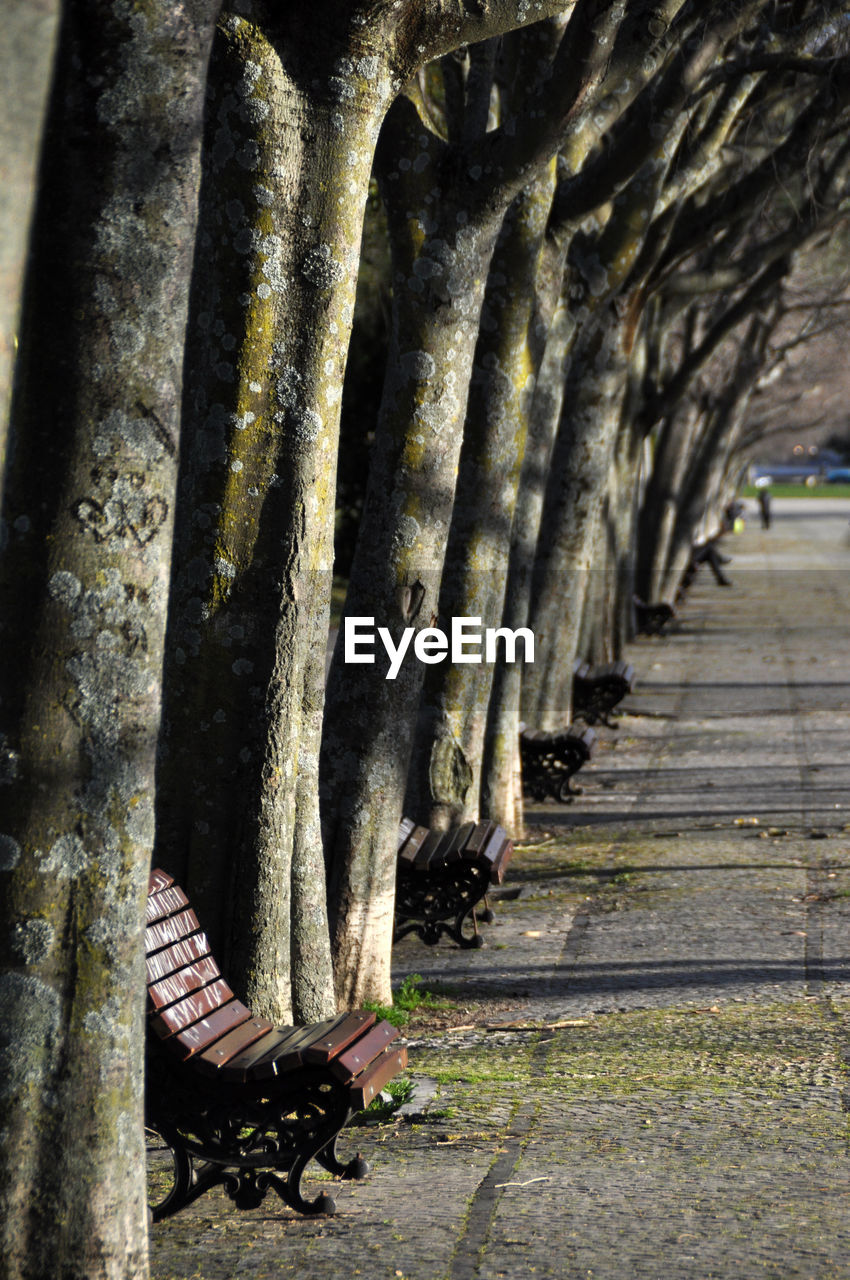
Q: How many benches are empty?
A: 5